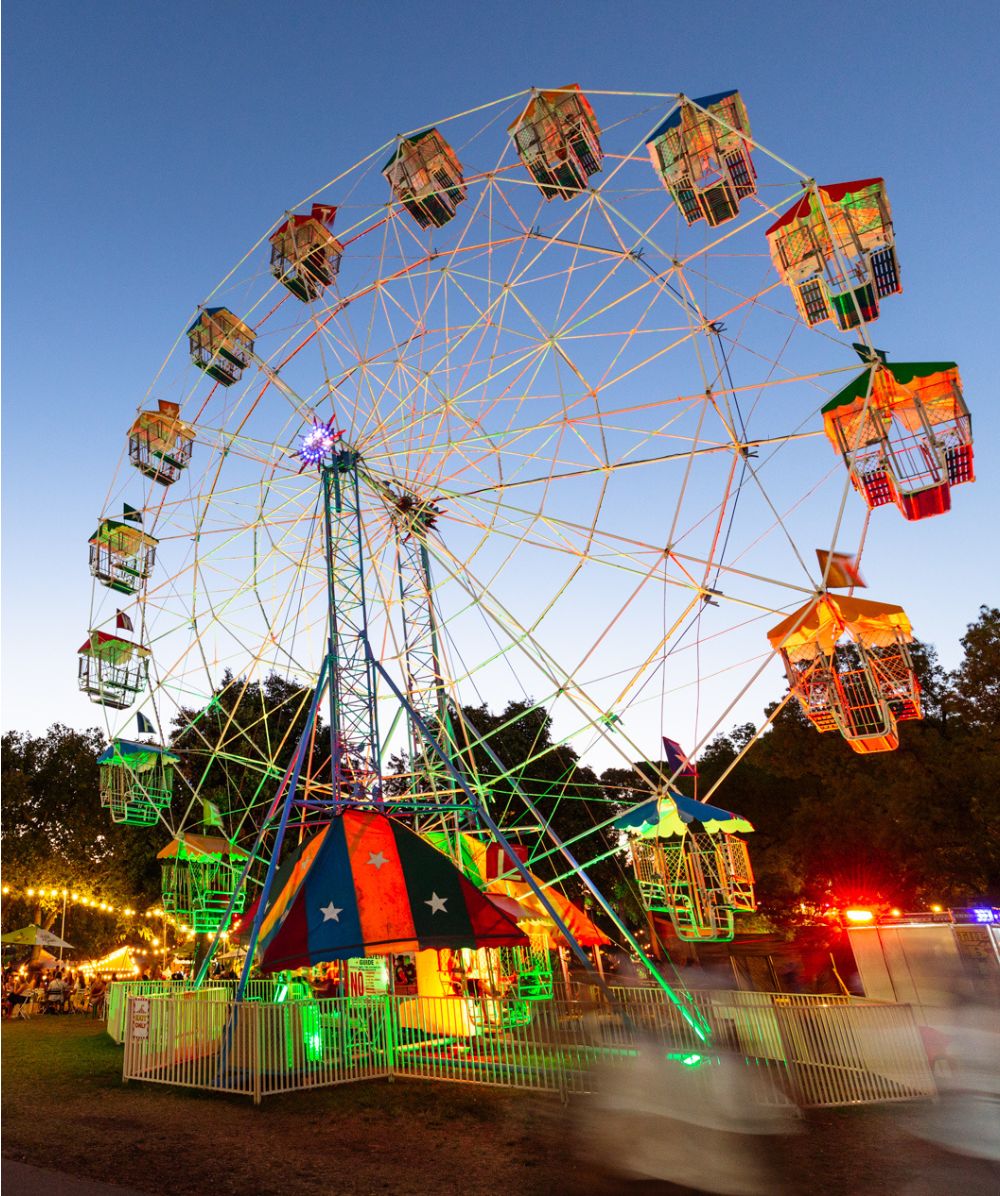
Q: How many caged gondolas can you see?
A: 15